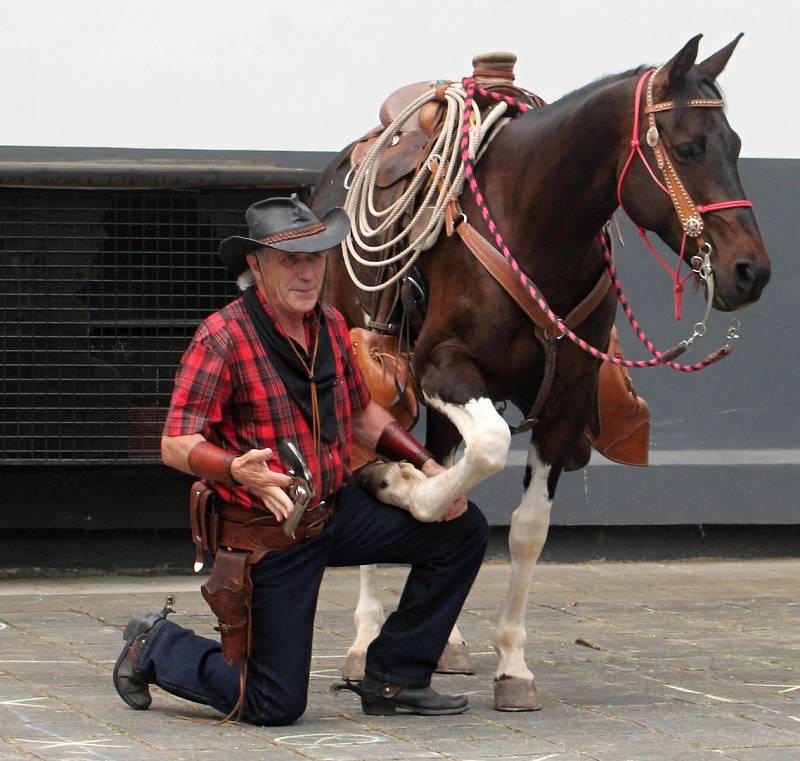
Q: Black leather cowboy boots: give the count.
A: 2